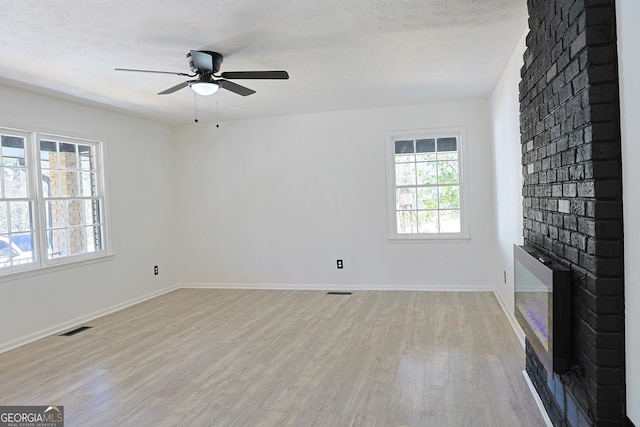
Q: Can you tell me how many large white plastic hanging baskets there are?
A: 0